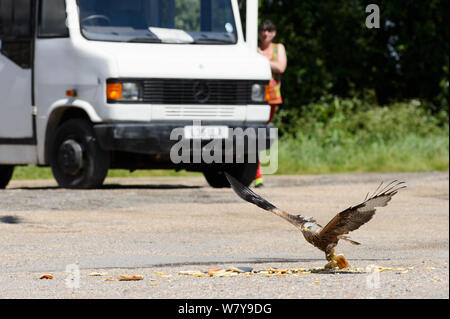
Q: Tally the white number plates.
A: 1